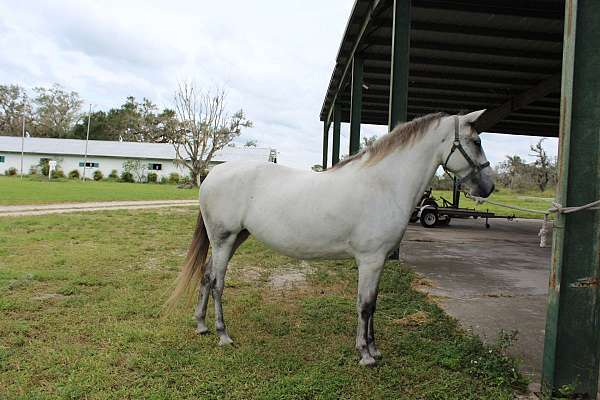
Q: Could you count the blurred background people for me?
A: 0